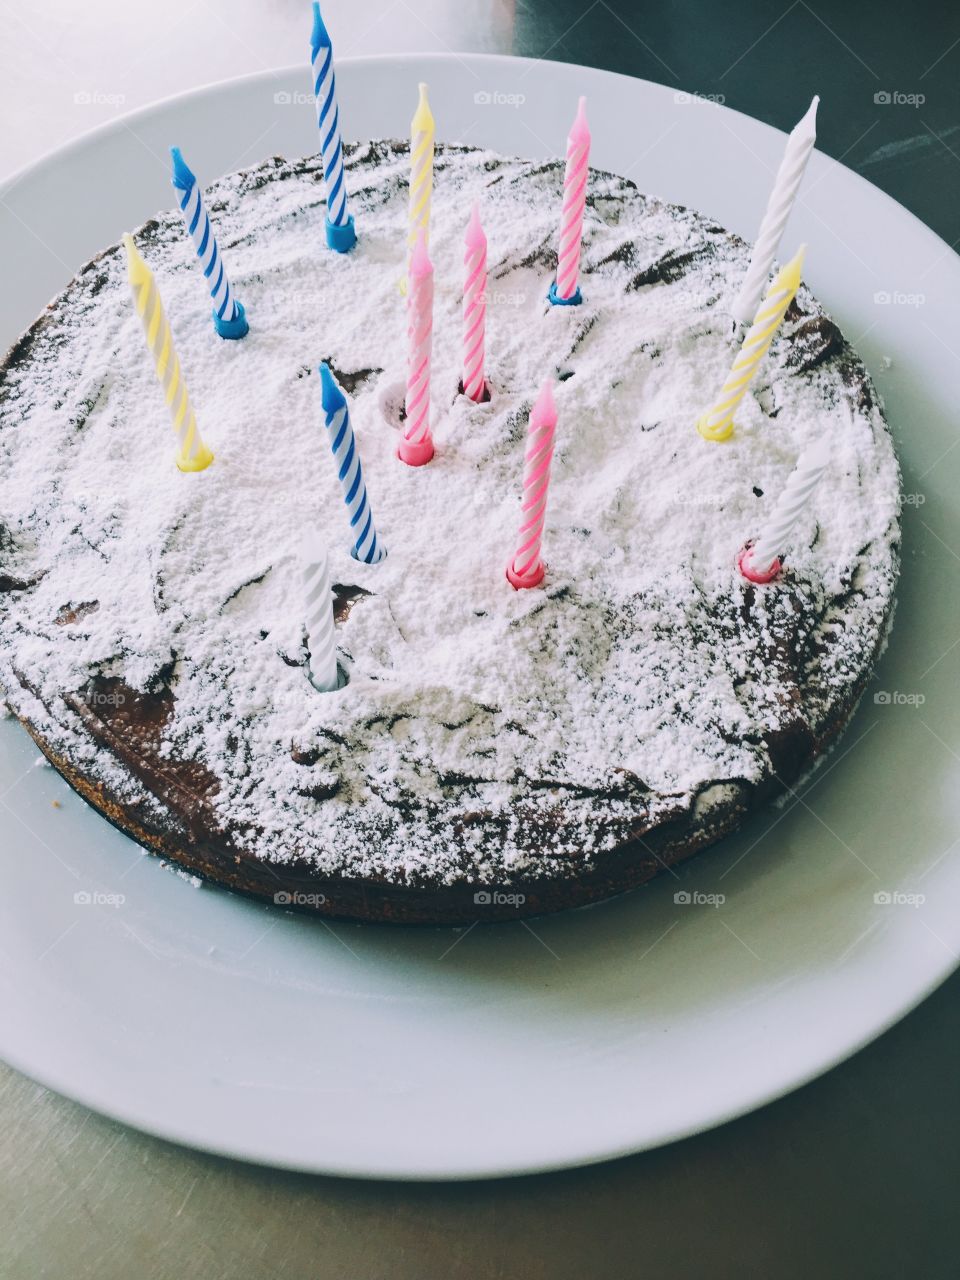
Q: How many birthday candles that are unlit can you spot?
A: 13